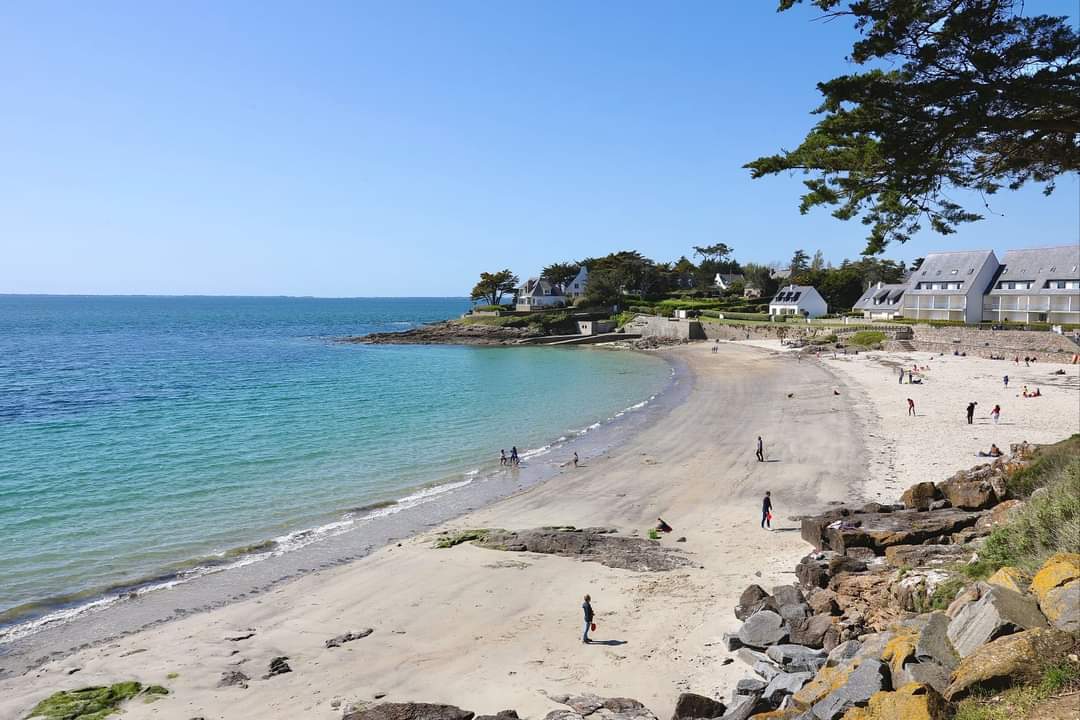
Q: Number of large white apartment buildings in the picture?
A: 2